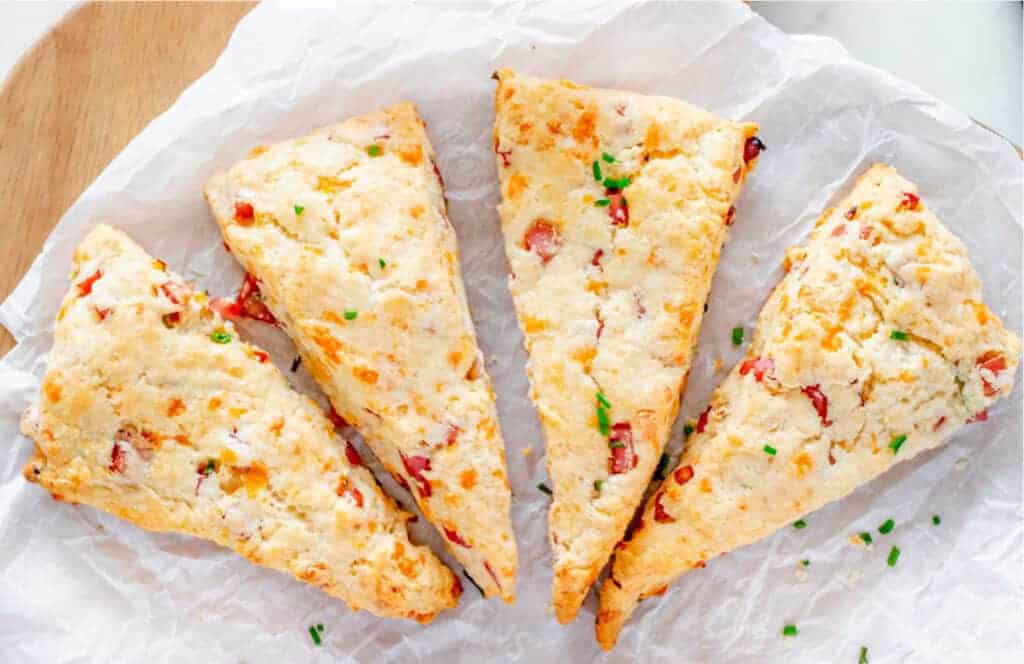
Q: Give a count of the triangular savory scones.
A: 4